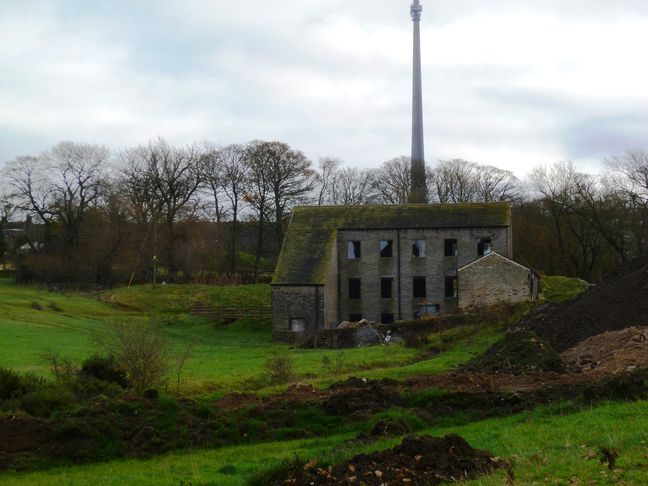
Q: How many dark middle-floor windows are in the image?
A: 4